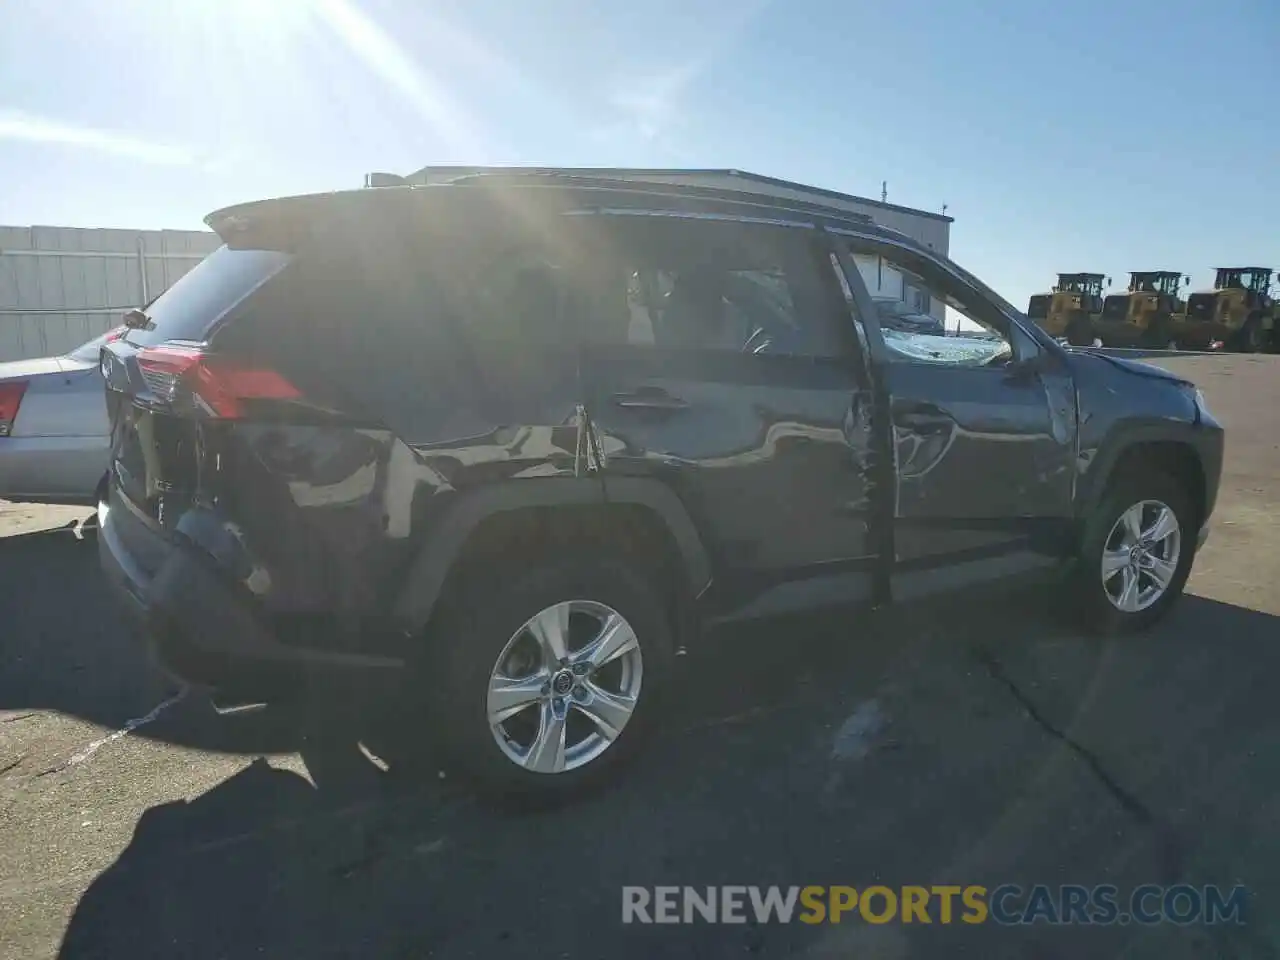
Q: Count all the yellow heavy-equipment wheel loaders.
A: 3